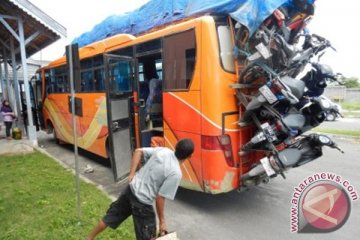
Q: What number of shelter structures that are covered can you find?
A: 1